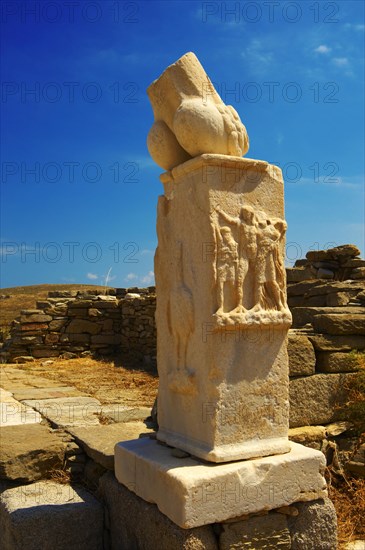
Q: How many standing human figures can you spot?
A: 3